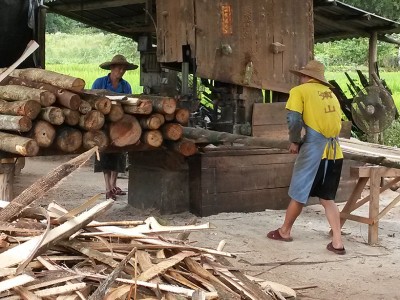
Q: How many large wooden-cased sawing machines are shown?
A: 1